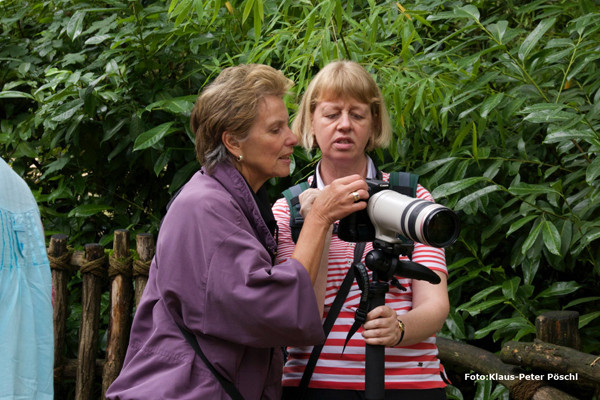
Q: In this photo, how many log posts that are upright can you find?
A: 5